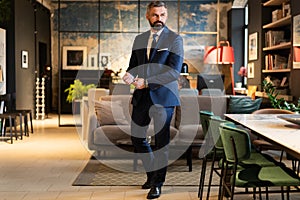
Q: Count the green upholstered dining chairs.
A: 3